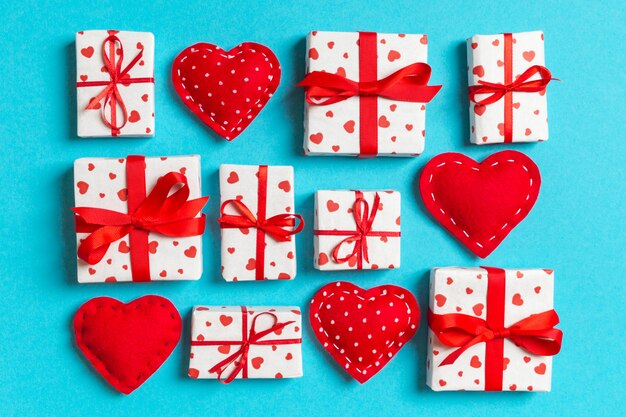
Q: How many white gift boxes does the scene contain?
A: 8